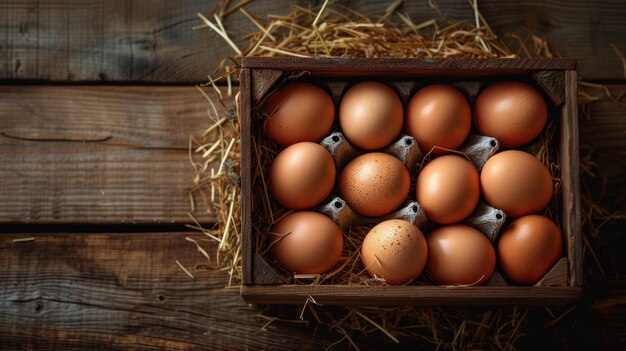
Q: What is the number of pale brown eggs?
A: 12